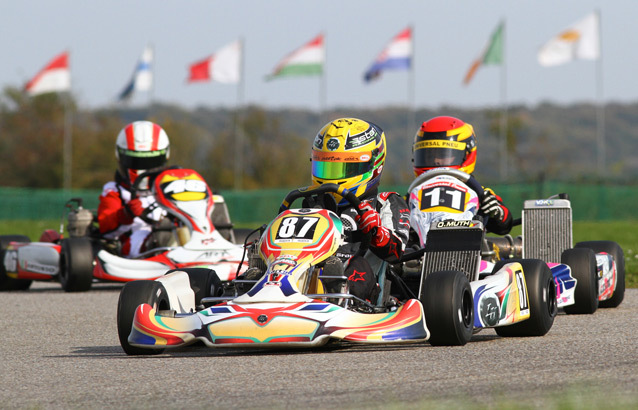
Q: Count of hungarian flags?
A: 1